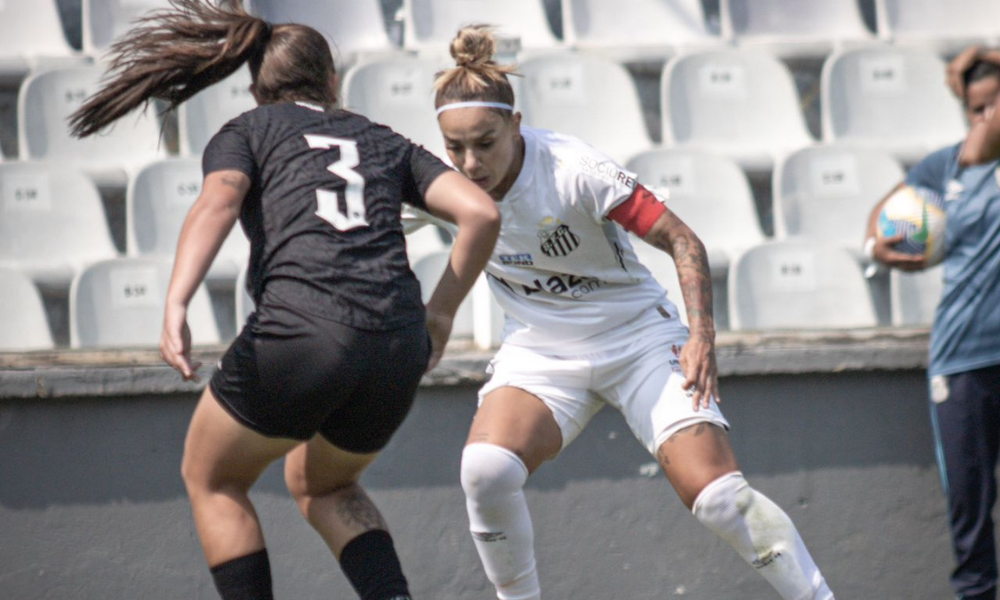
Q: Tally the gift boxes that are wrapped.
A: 0